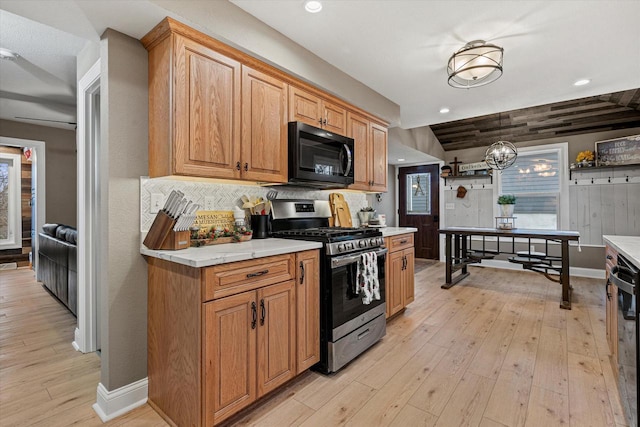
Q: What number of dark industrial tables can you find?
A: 1